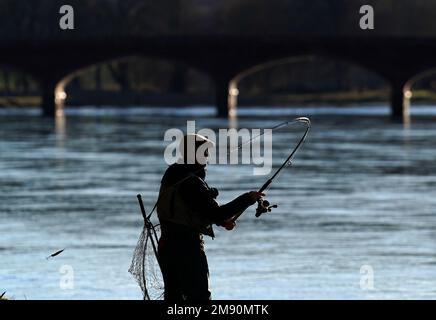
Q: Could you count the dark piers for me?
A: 3